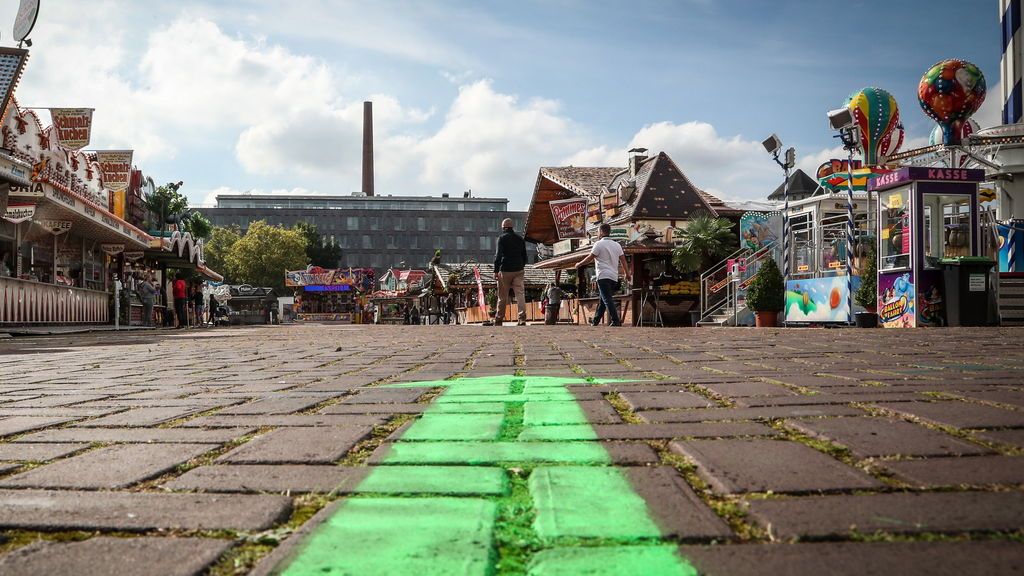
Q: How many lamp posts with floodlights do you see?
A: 2